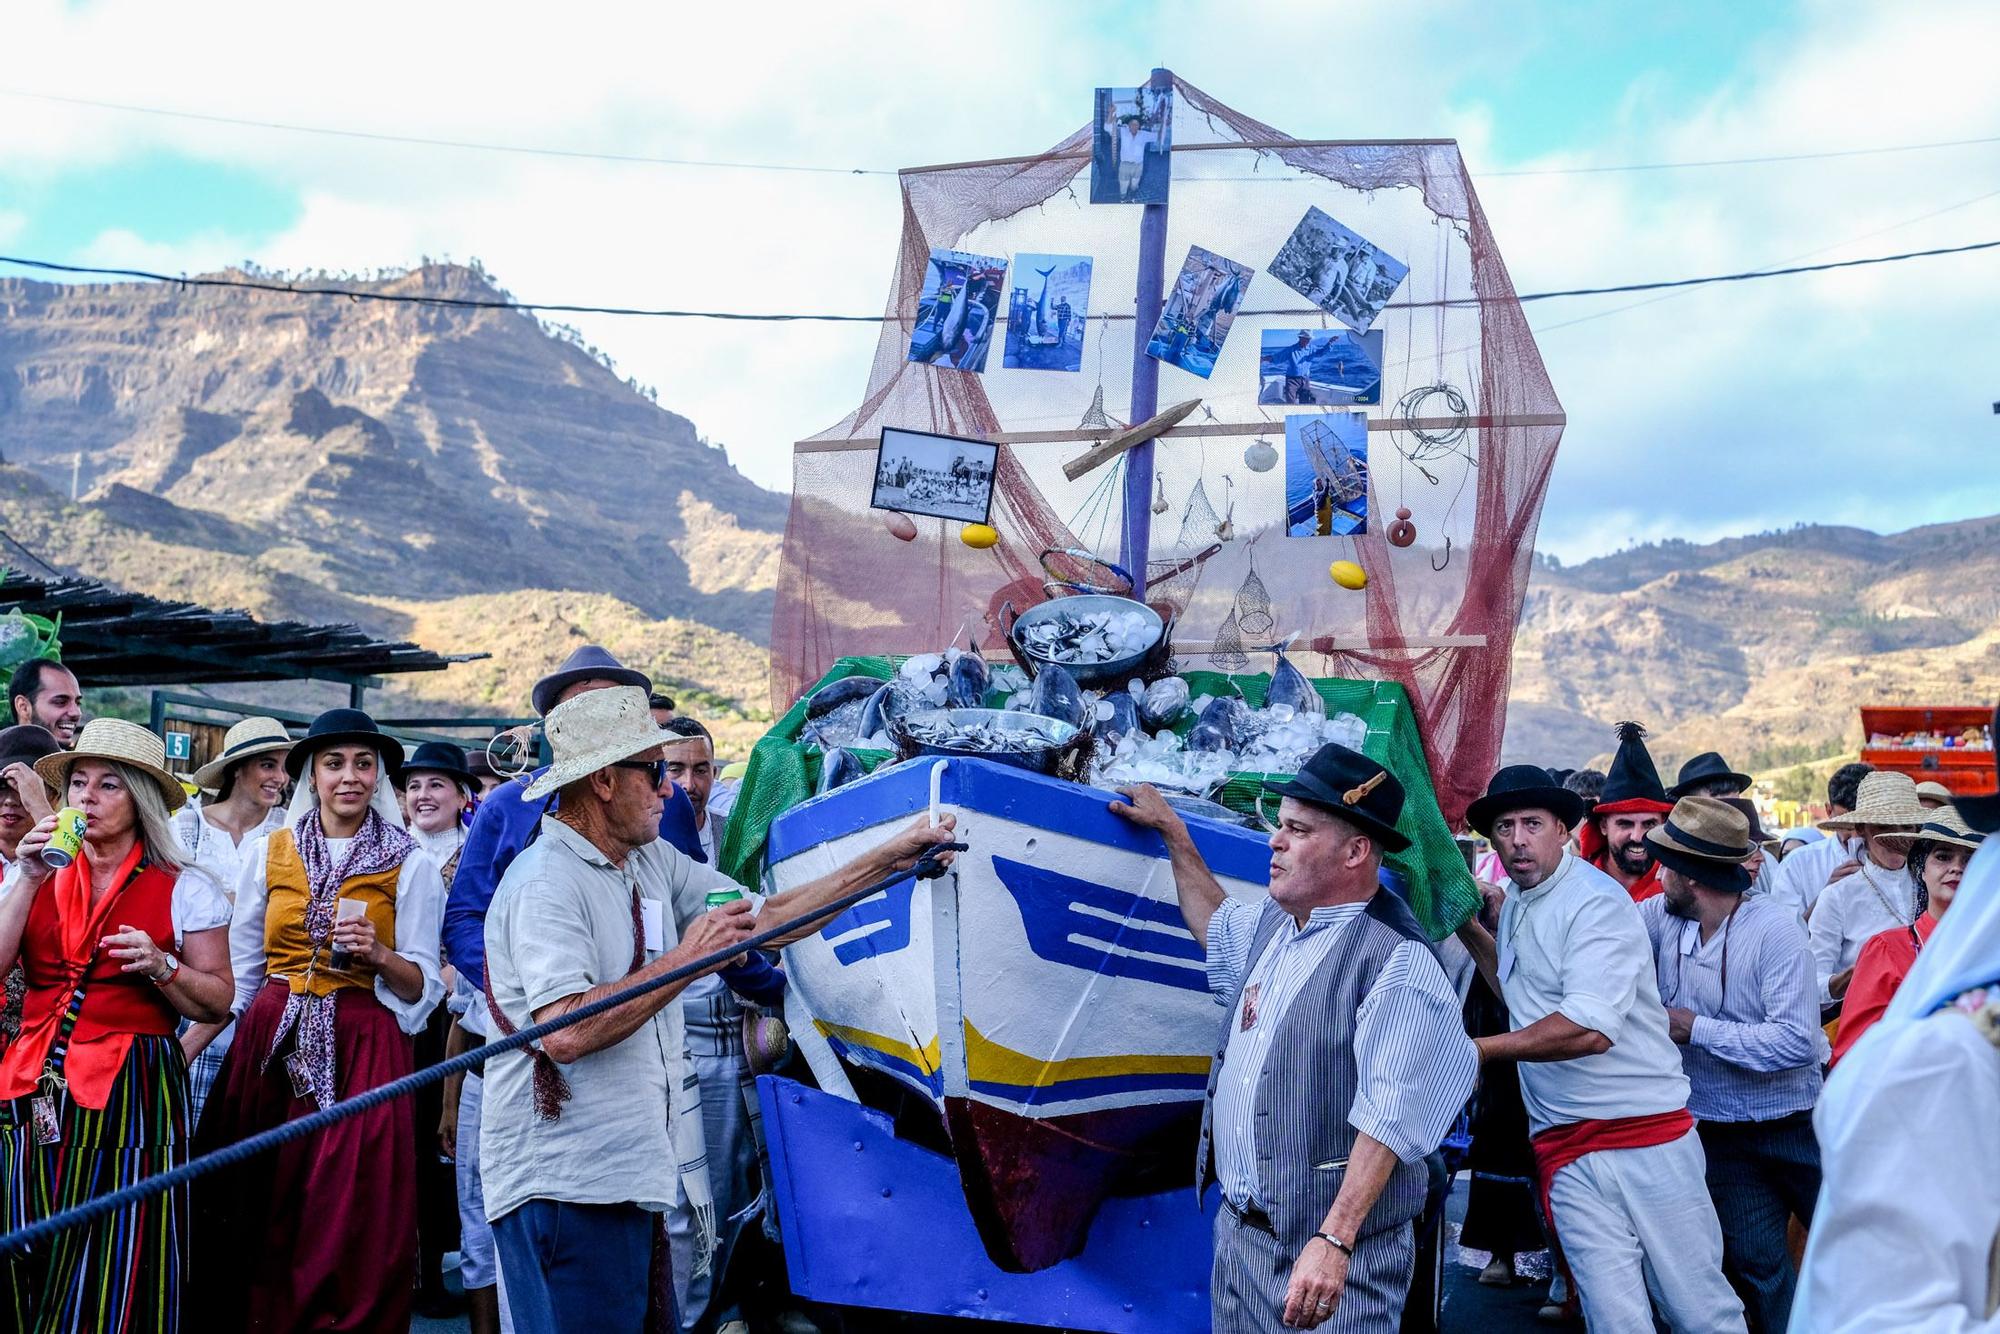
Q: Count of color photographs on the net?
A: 6